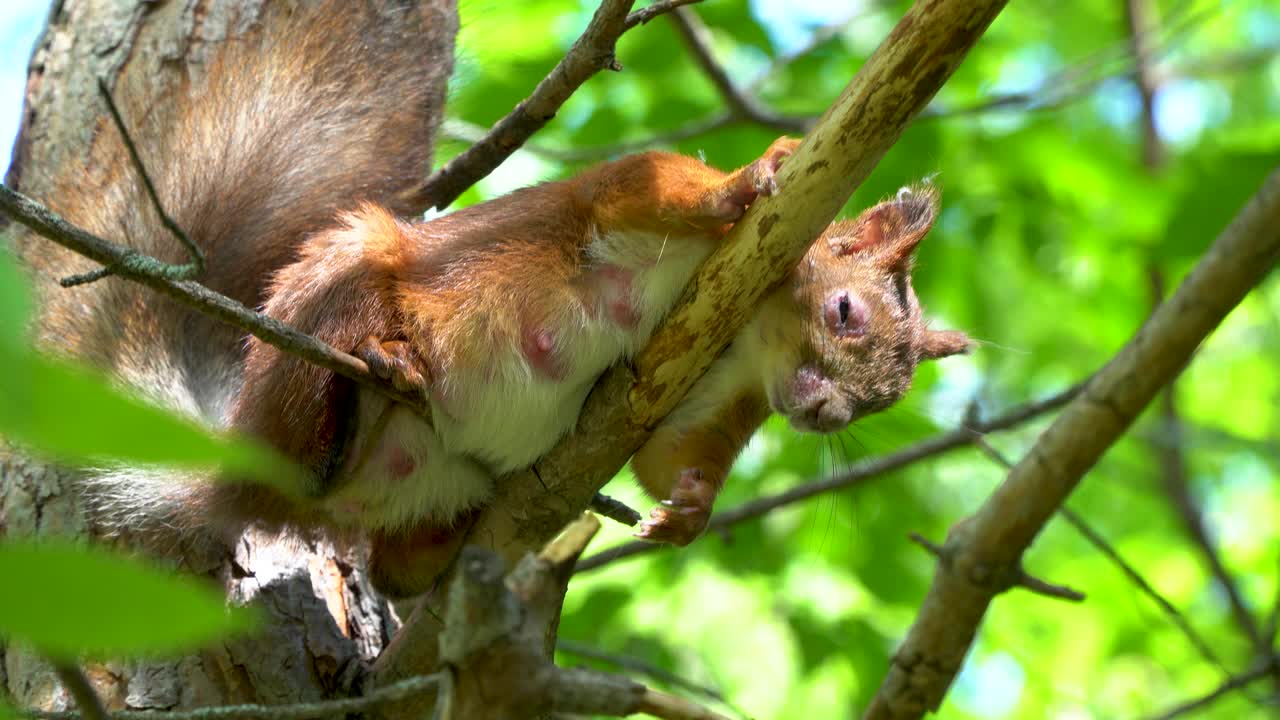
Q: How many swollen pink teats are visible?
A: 3